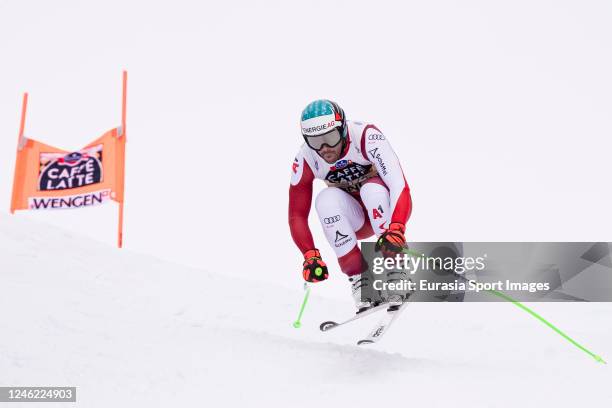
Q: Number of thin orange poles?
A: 2